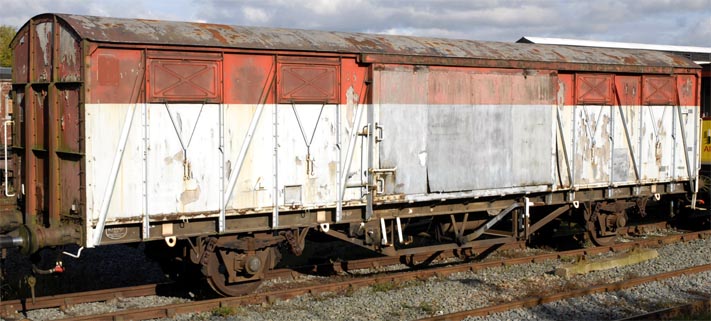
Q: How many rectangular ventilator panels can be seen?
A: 4